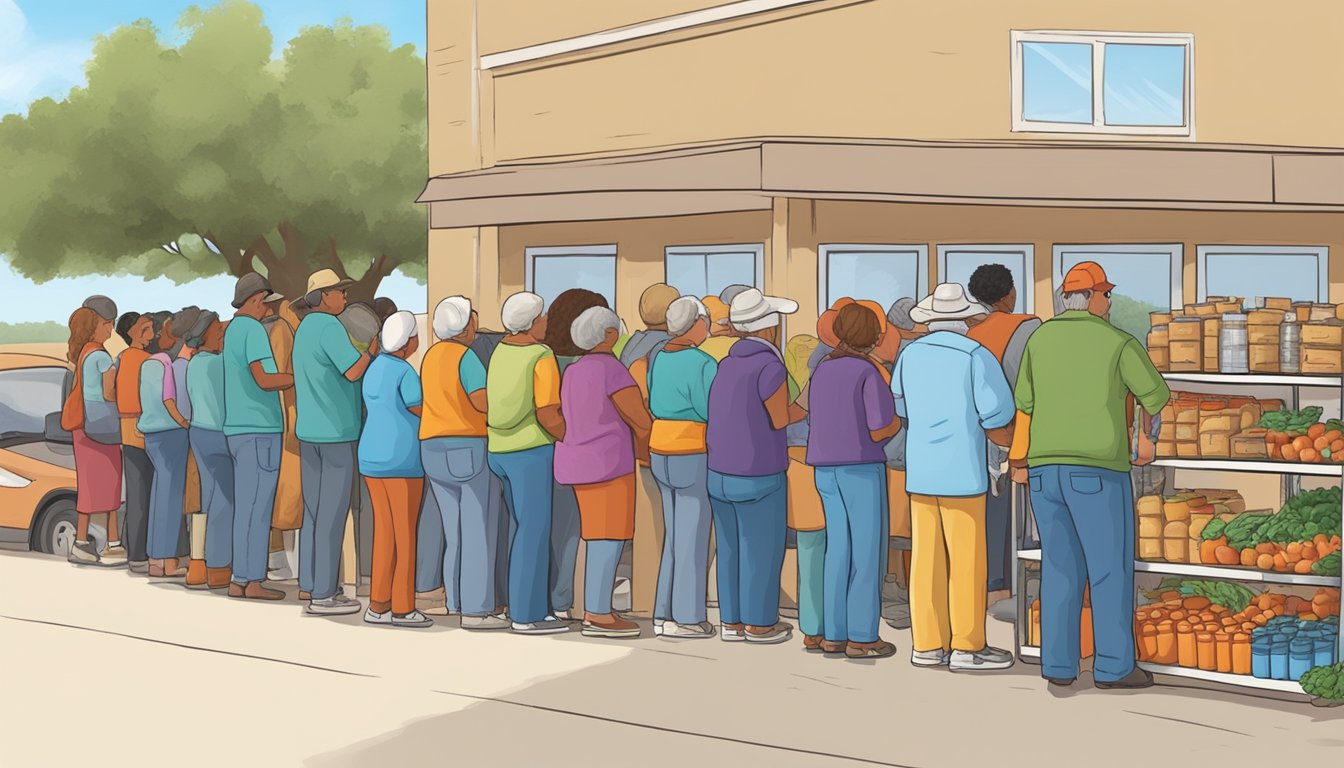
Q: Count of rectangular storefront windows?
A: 6